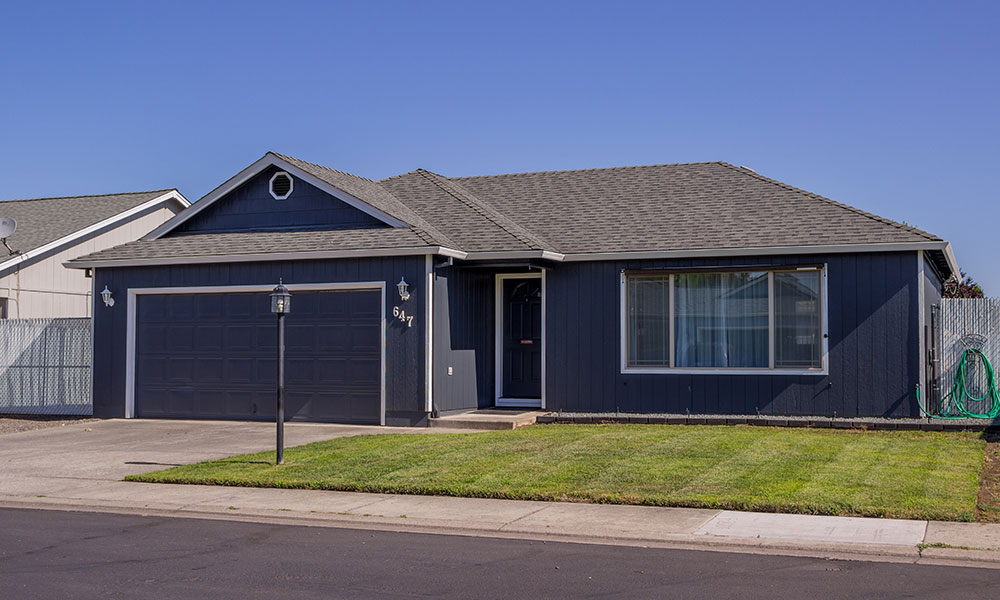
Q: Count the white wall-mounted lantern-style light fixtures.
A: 2